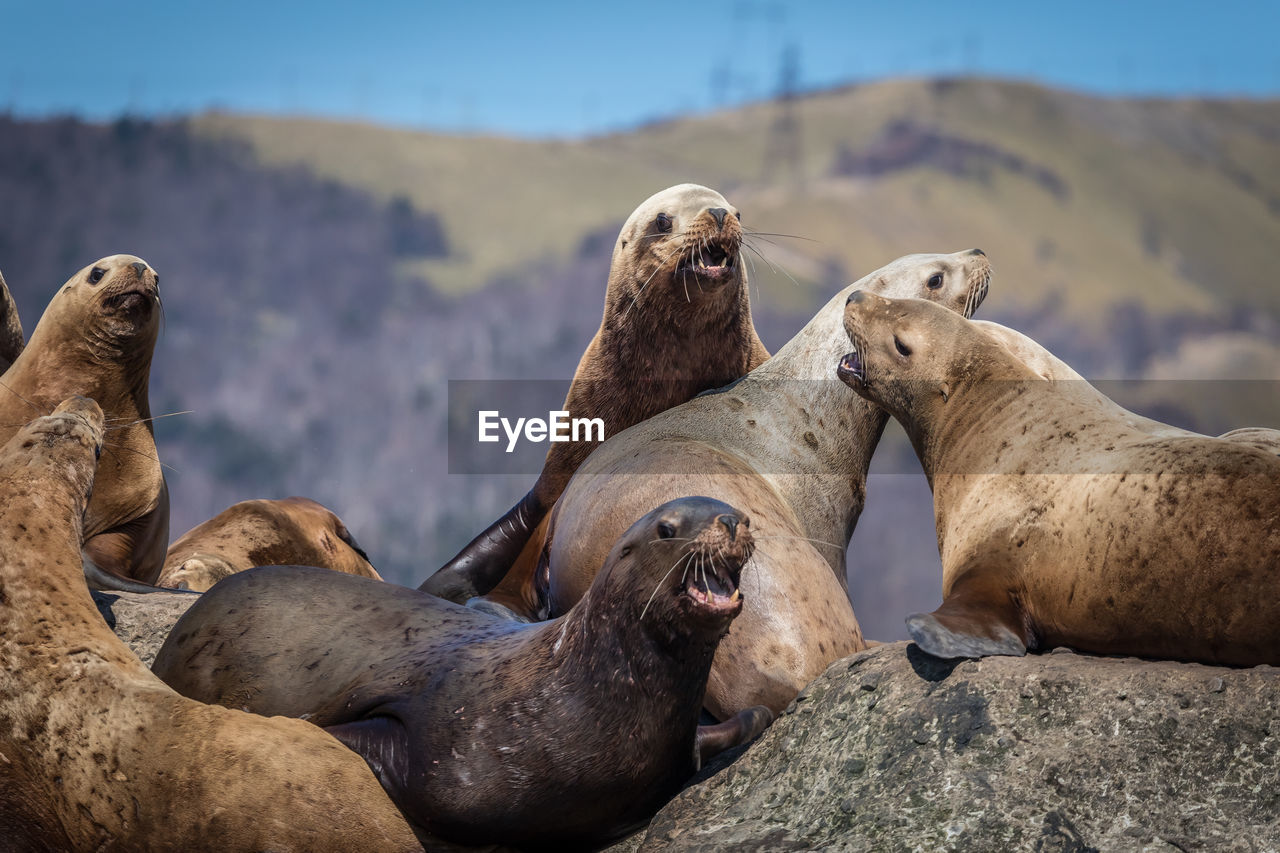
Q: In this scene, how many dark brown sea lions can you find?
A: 1